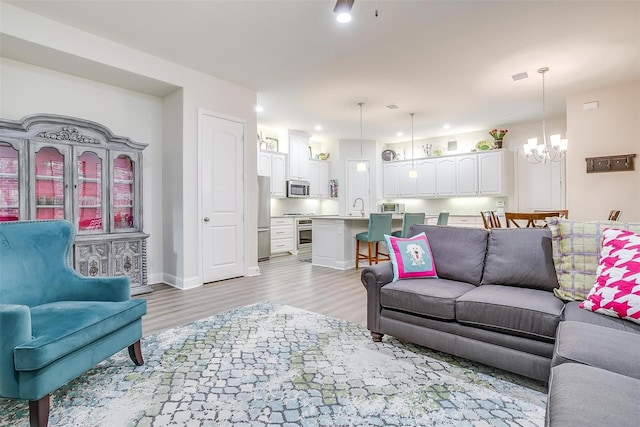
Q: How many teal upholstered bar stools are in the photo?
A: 3